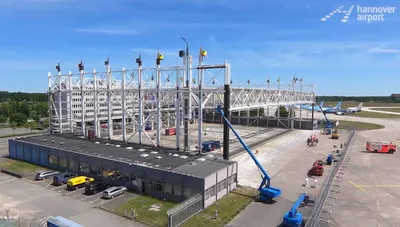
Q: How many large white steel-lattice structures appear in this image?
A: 1